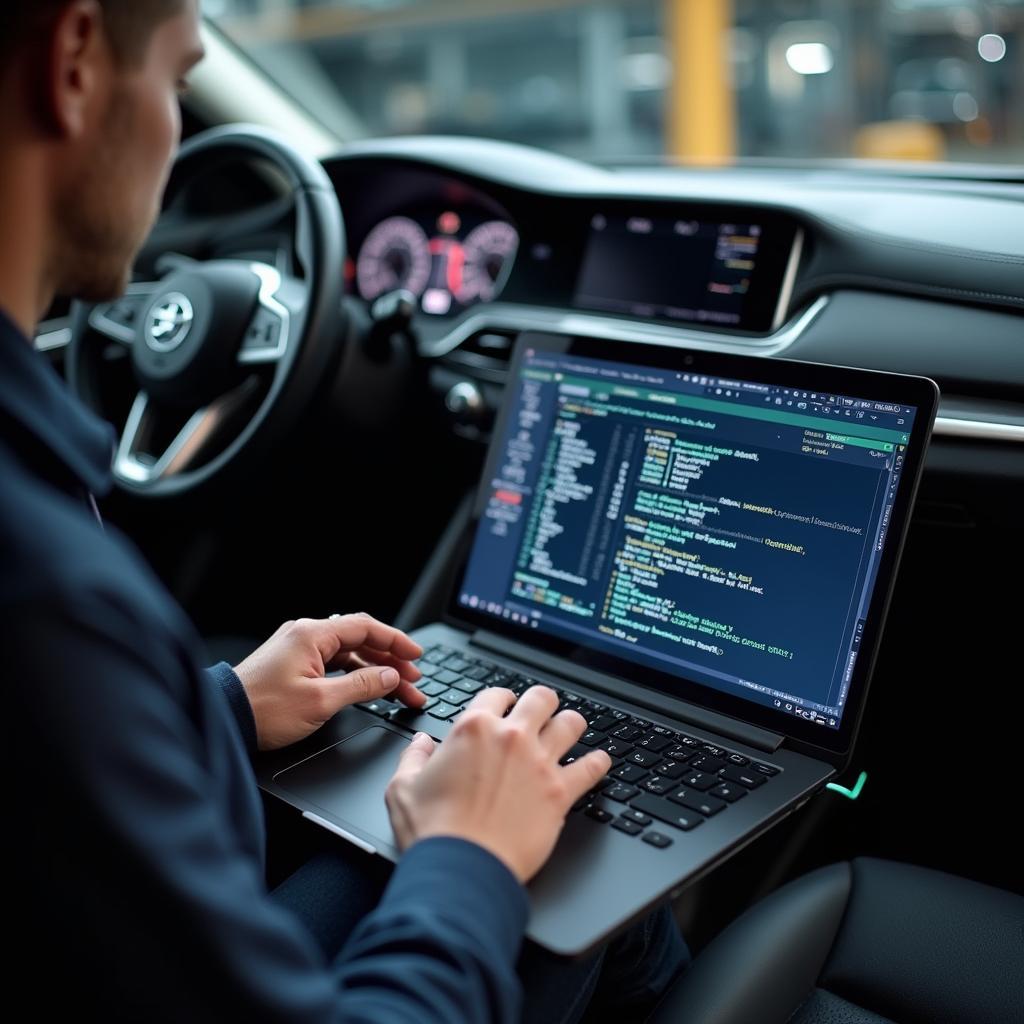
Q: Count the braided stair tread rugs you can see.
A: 0